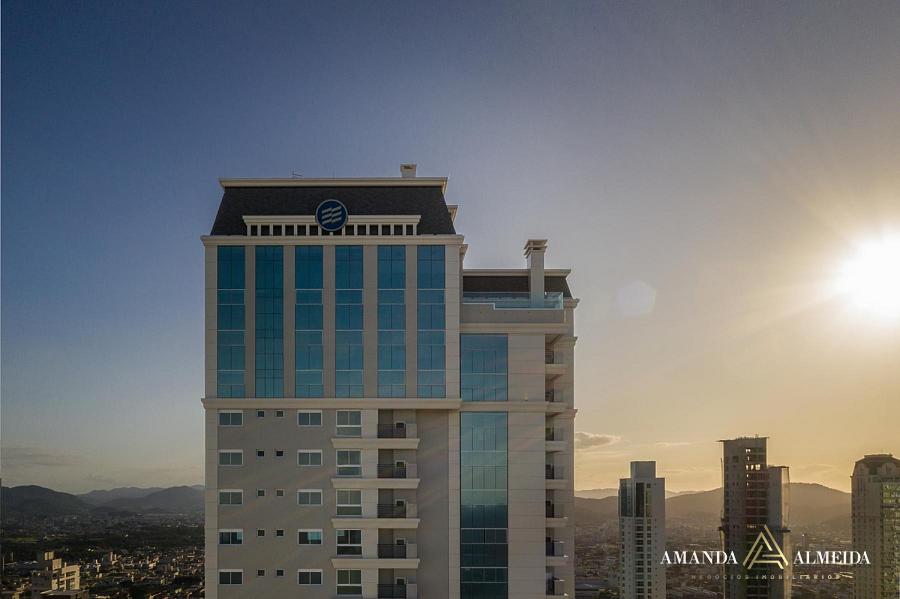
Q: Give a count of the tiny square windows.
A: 10